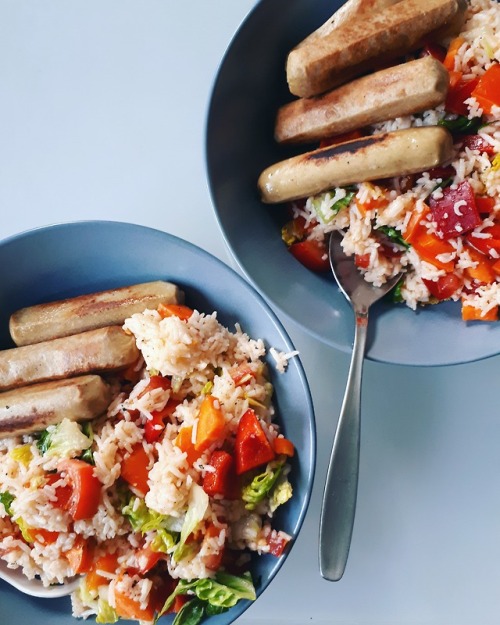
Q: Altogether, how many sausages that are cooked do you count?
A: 7